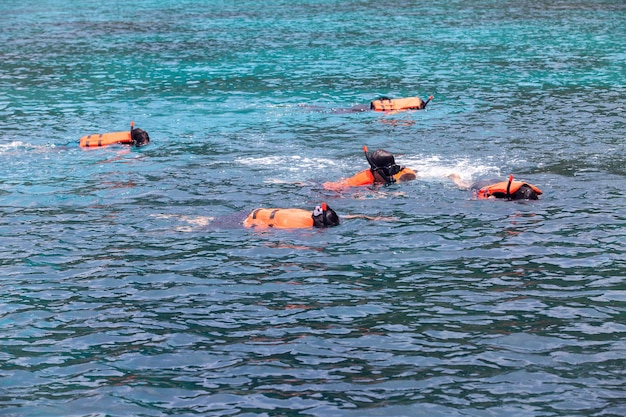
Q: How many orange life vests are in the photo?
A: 5